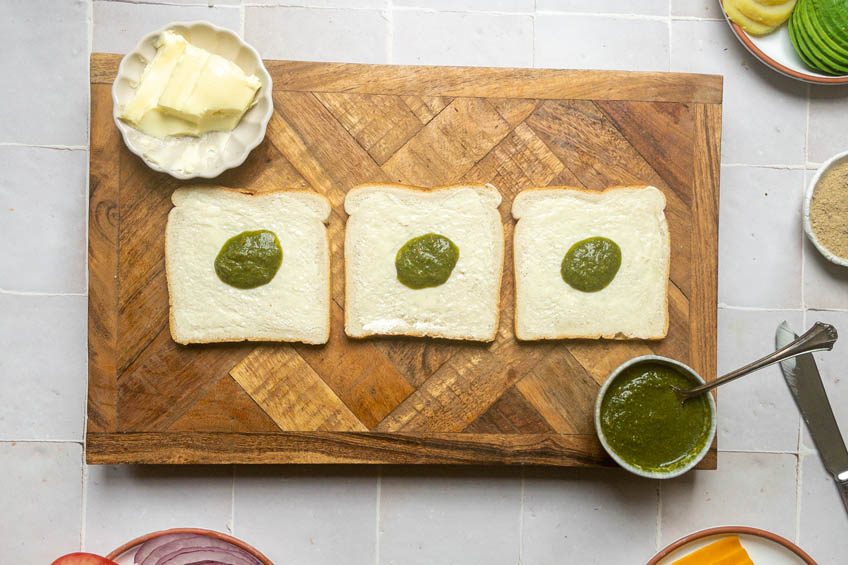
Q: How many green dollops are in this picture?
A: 3